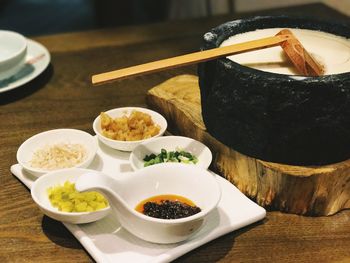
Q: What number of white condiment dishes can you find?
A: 5